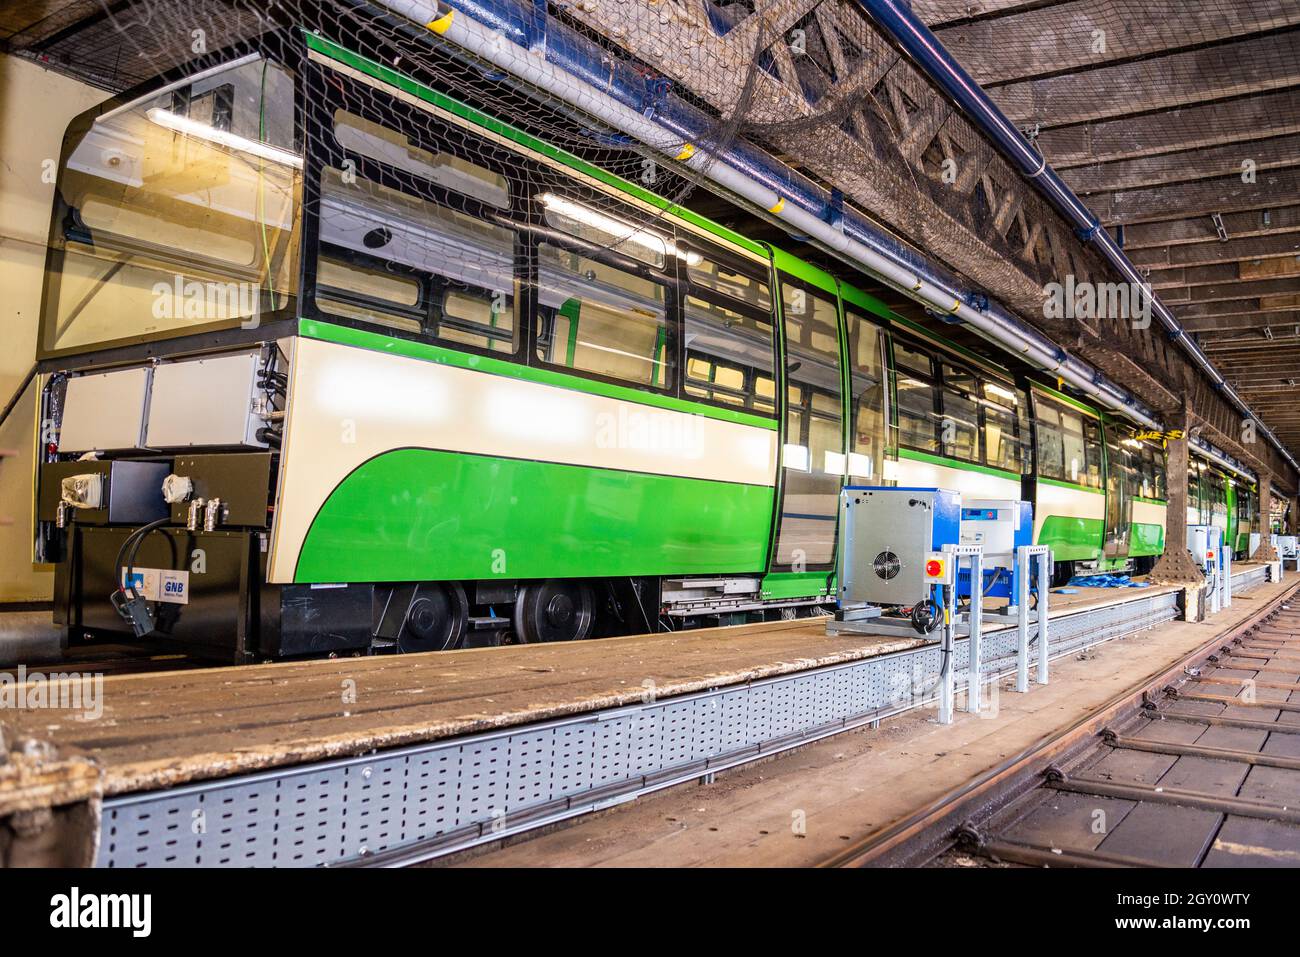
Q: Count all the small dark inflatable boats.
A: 0